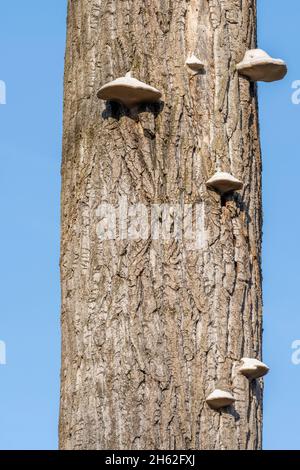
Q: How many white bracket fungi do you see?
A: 6